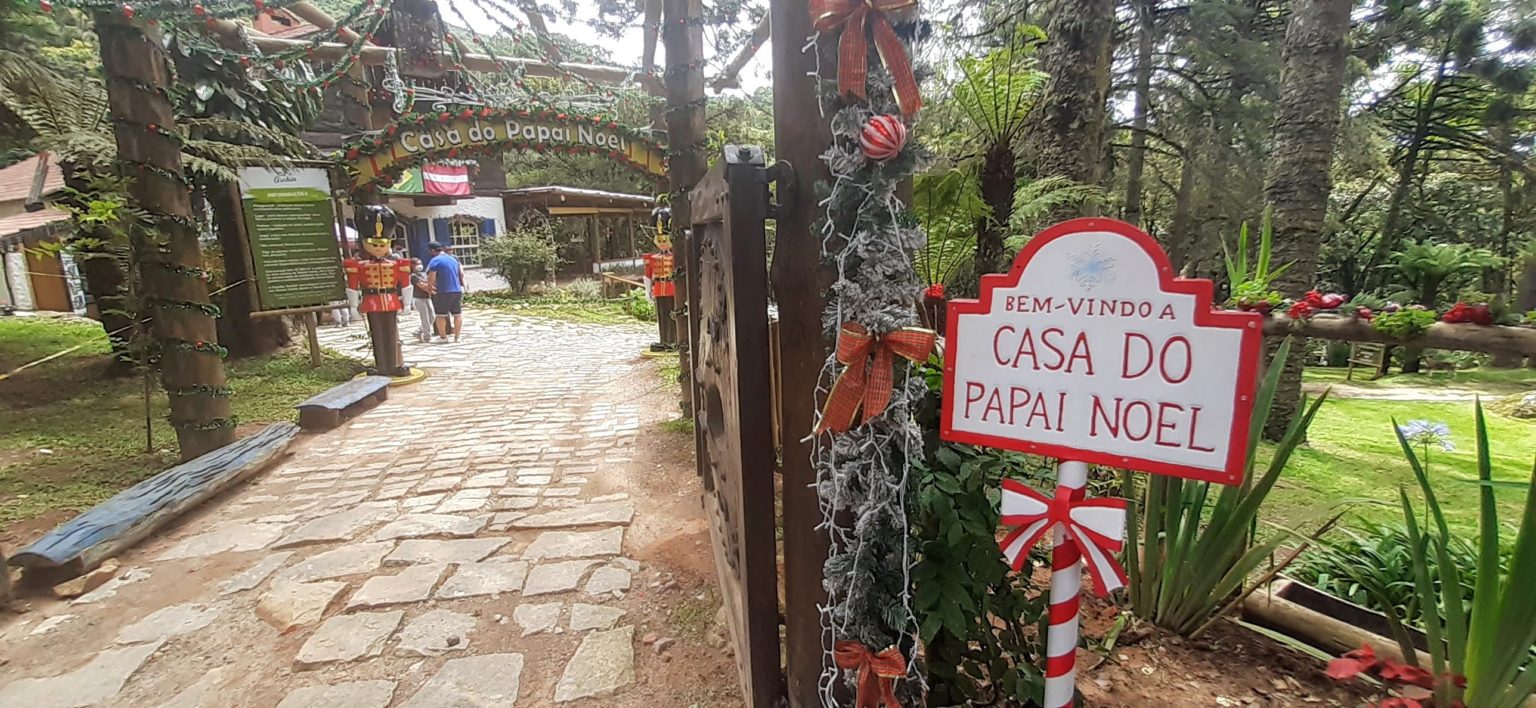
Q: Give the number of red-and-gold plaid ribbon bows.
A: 3